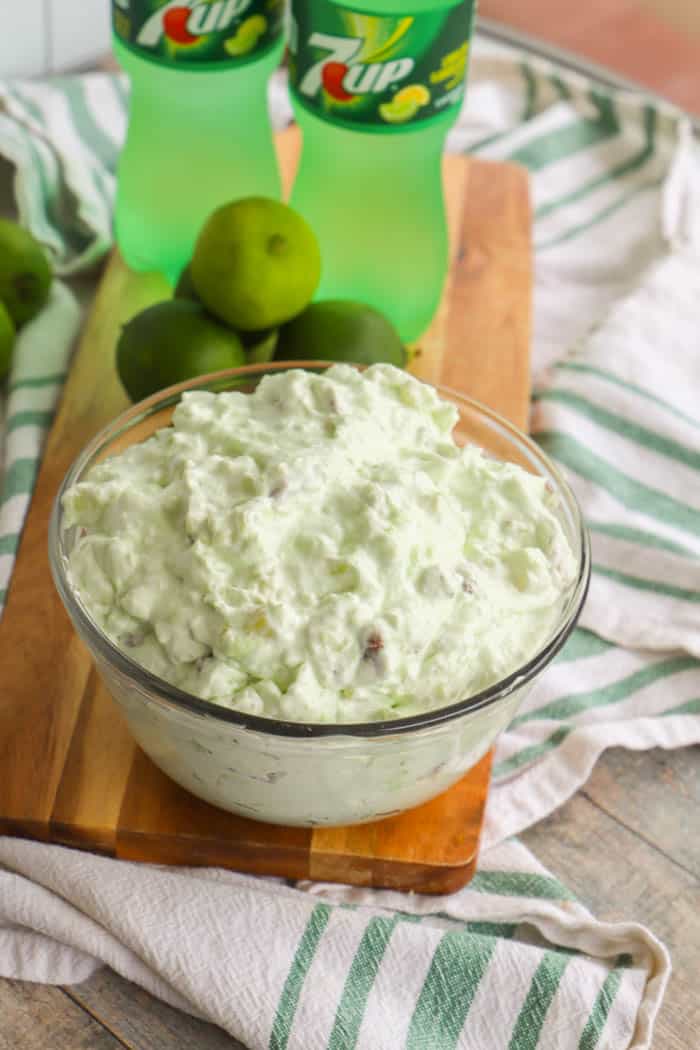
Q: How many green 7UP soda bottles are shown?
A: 2